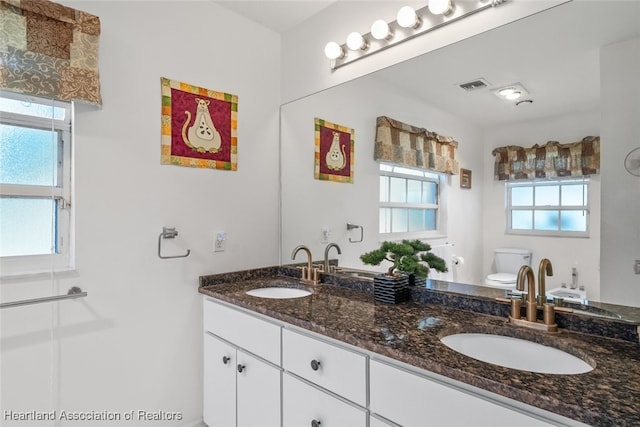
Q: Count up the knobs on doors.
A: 2